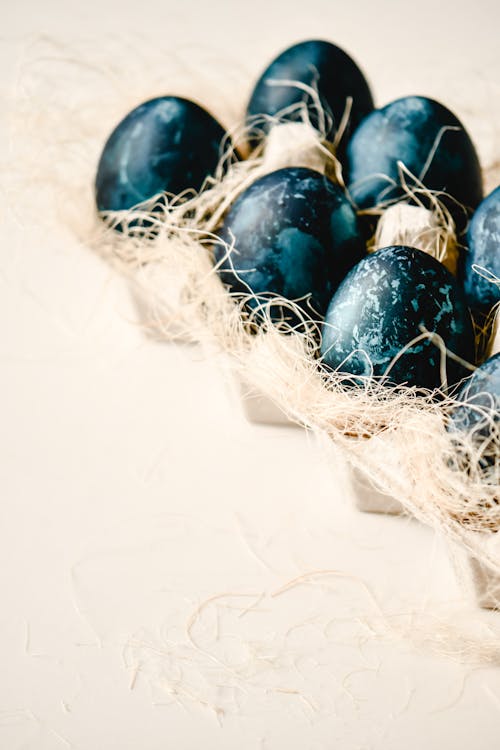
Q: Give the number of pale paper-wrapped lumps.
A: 2